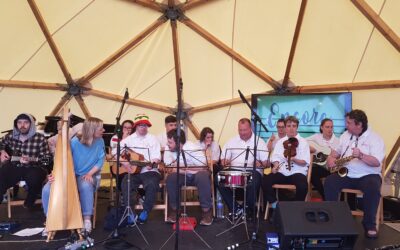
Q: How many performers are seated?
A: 12